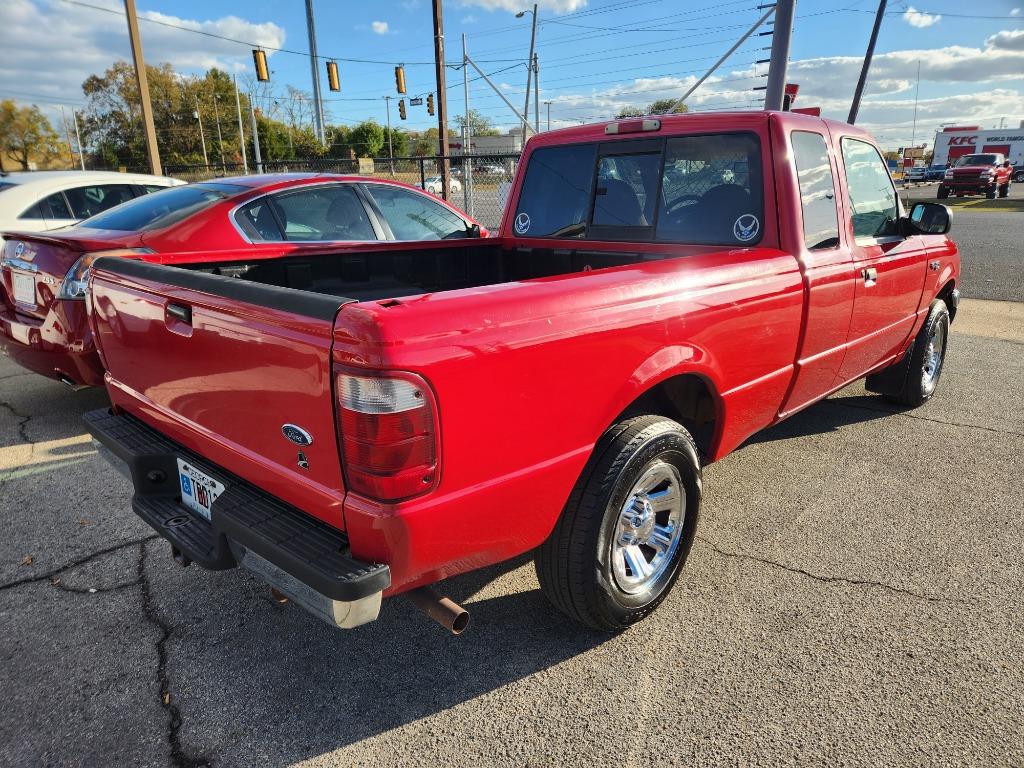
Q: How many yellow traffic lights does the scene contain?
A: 5